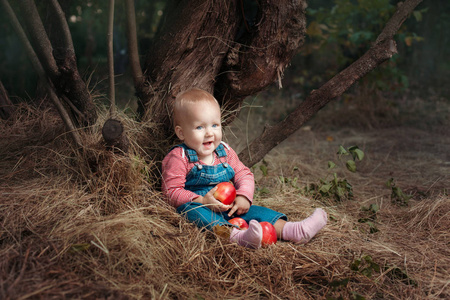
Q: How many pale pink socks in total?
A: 2